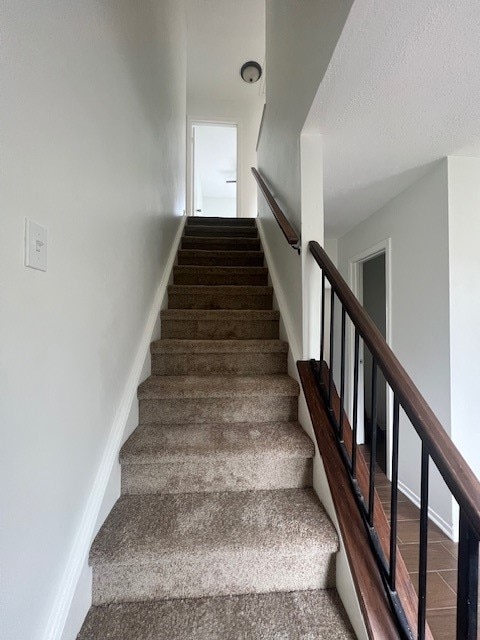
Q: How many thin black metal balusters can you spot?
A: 7